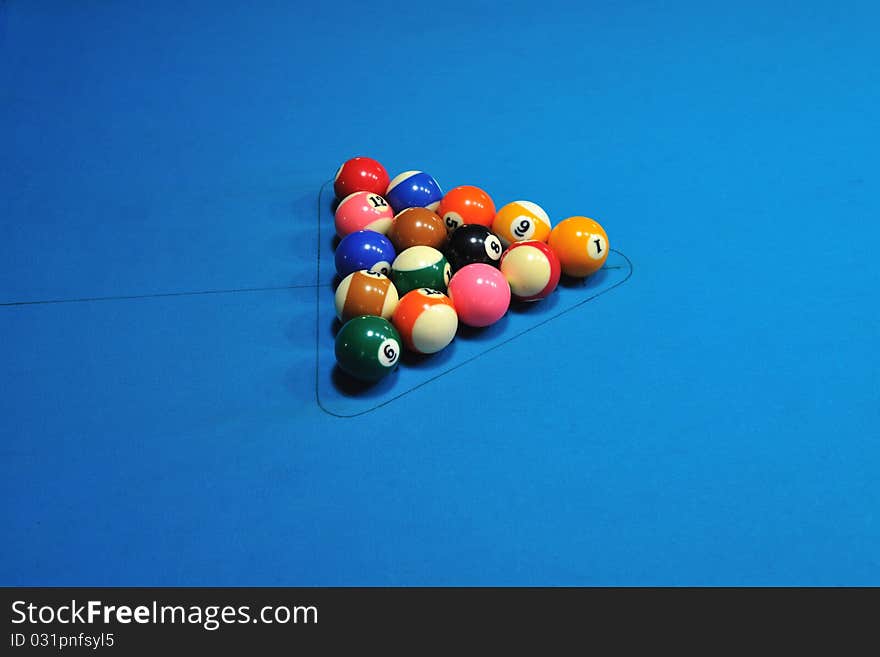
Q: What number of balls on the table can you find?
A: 15